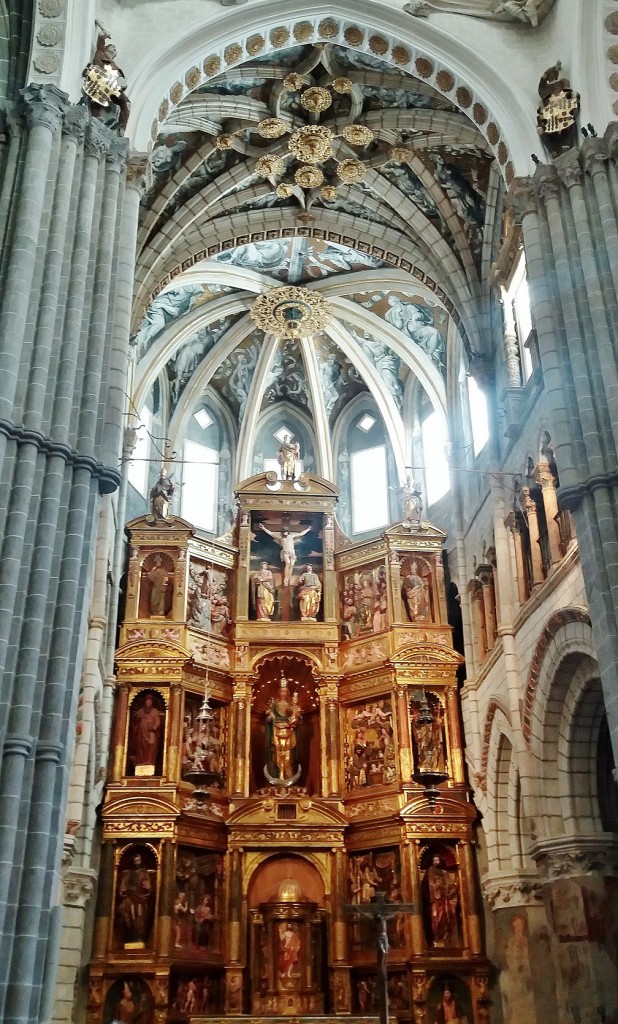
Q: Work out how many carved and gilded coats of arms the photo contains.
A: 2